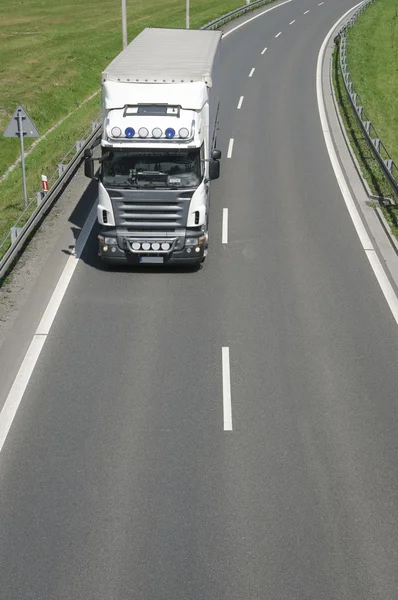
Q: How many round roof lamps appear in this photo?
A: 6